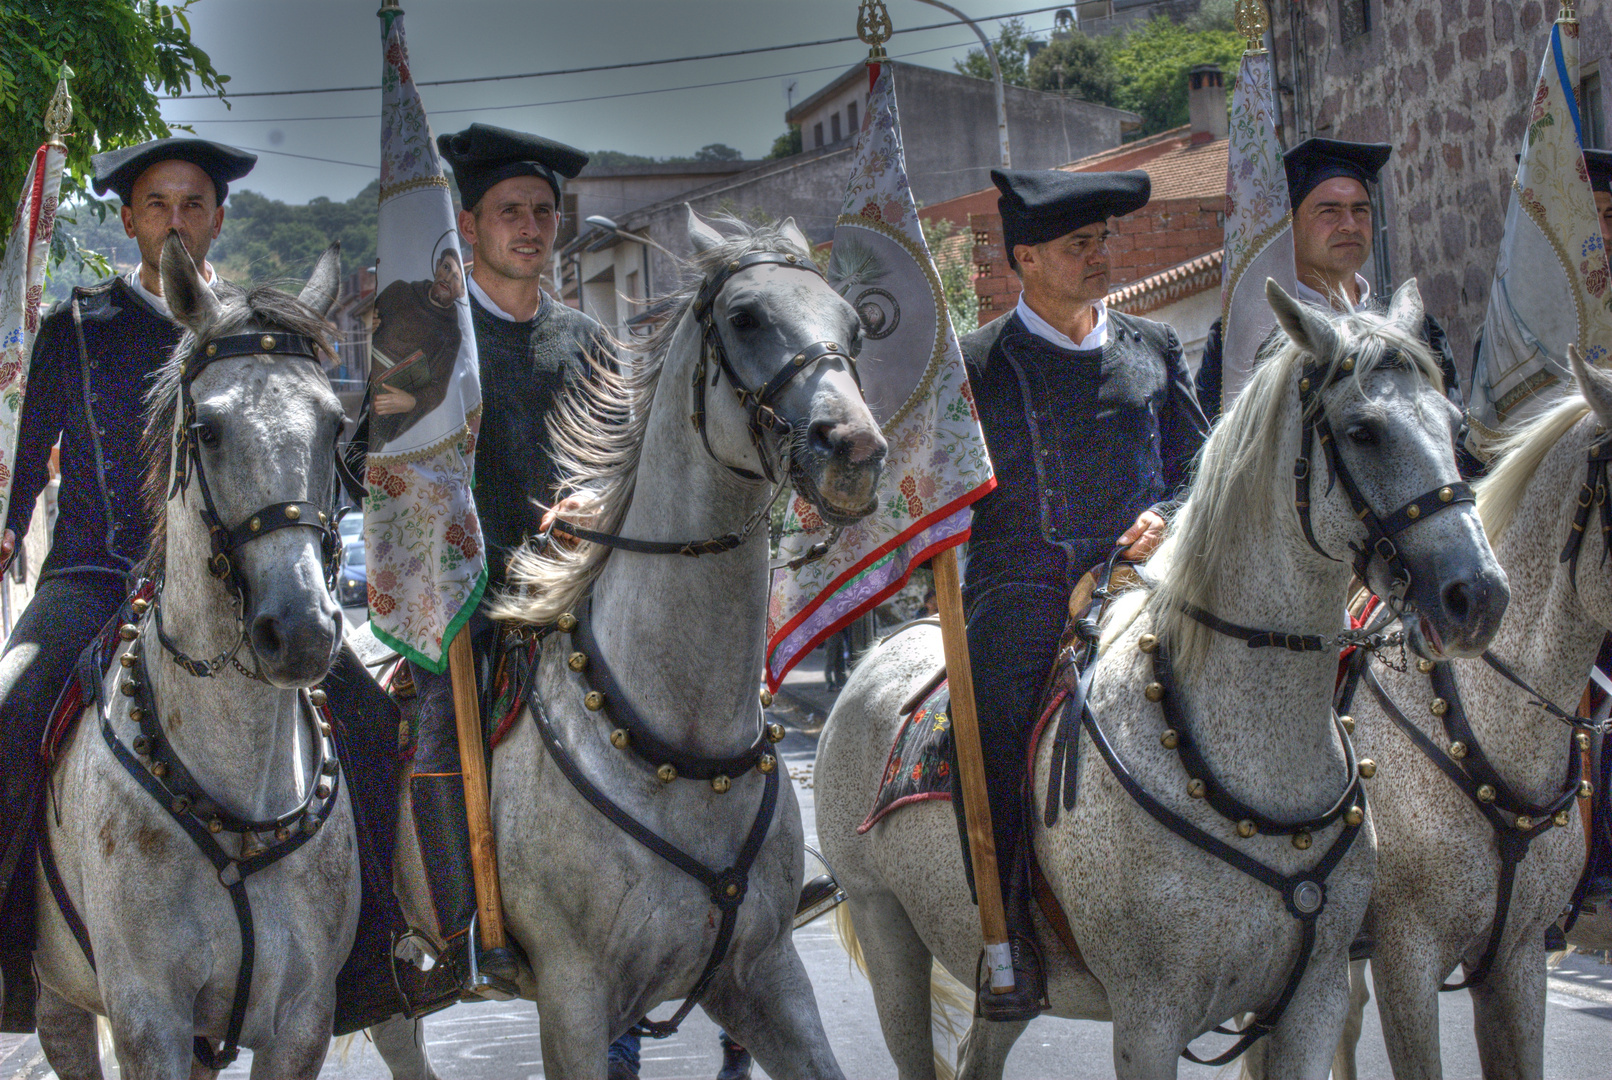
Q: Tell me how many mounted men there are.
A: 5